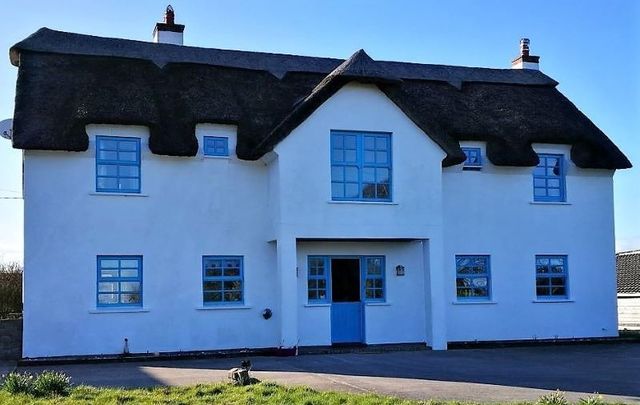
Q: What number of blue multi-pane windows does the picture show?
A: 11